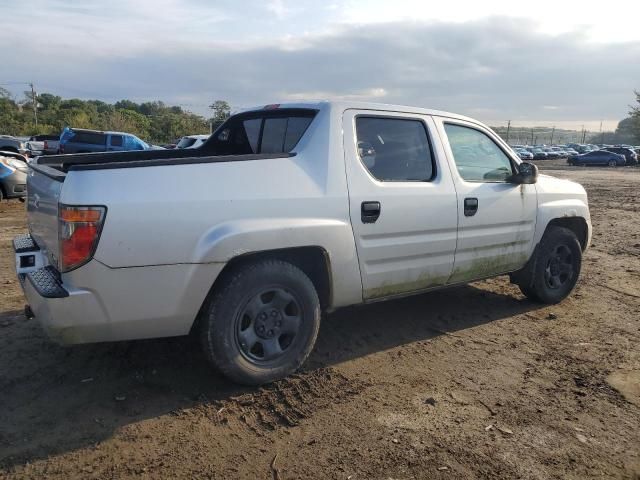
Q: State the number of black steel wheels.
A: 2